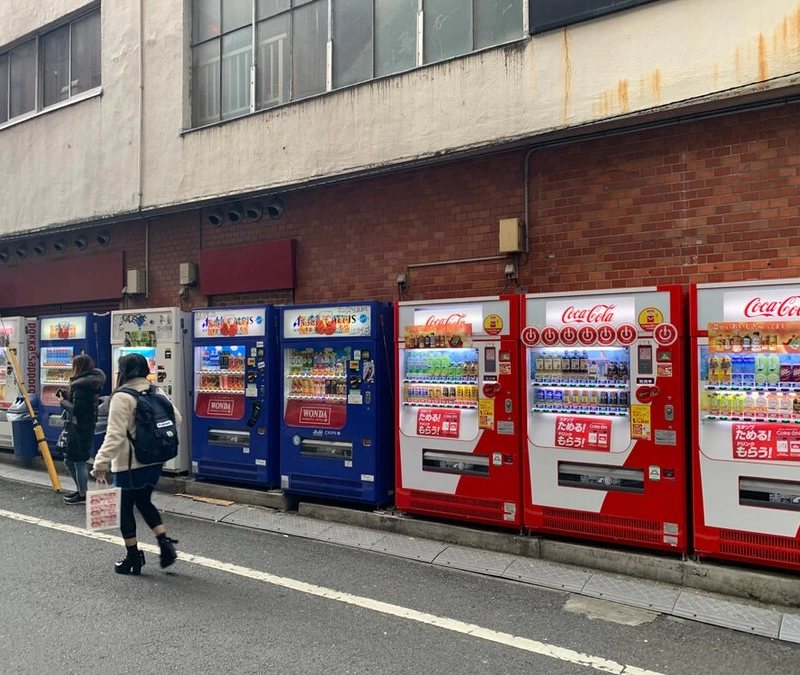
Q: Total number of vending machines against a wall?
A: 8